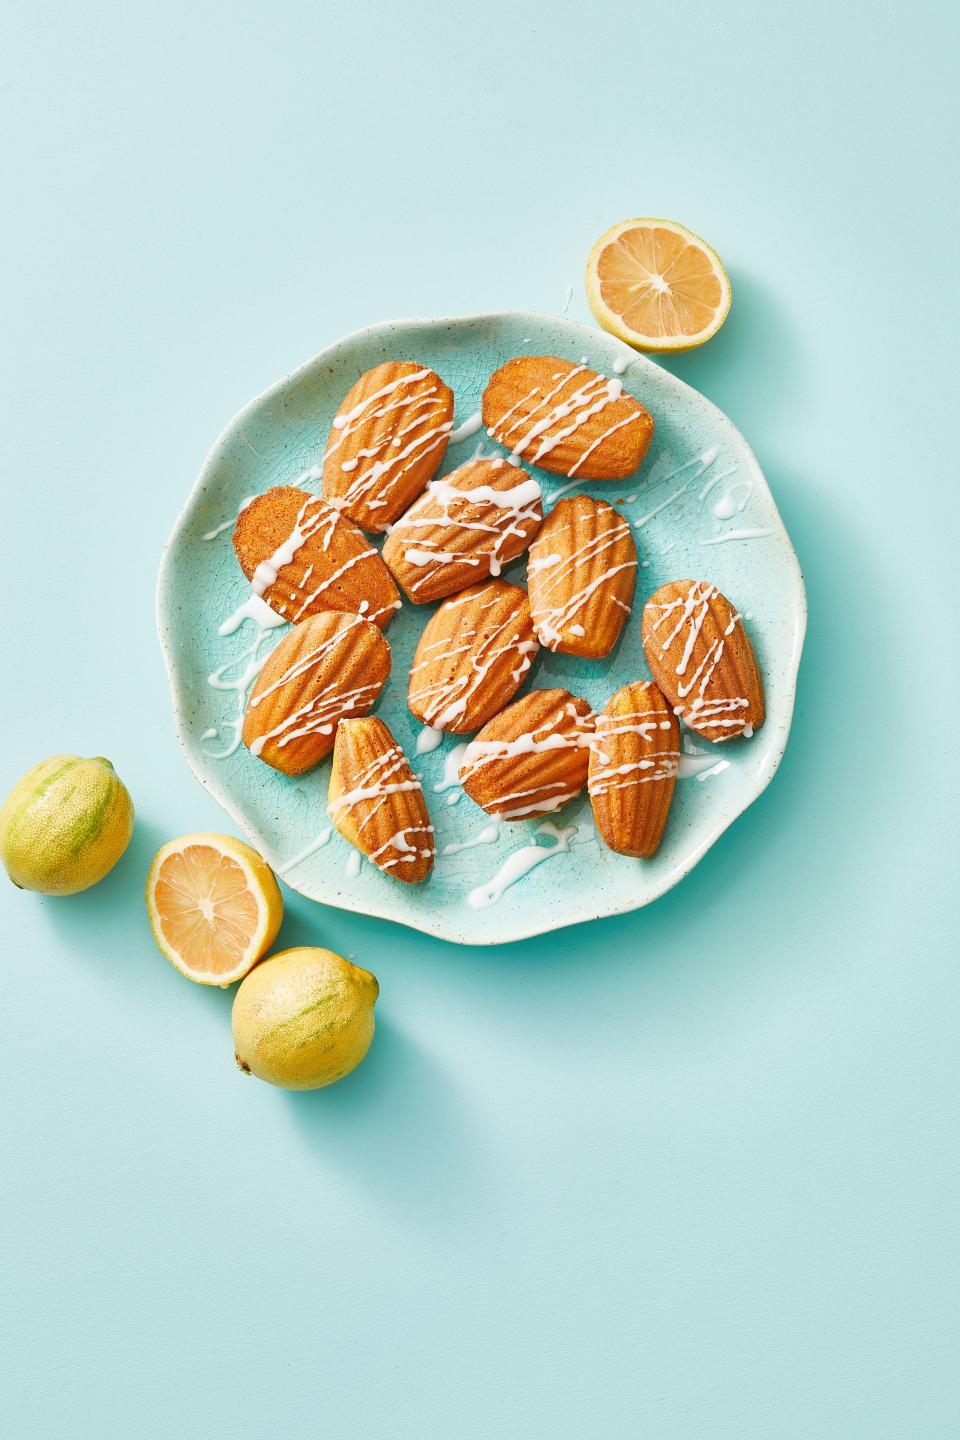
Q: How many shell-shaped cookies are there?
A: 11